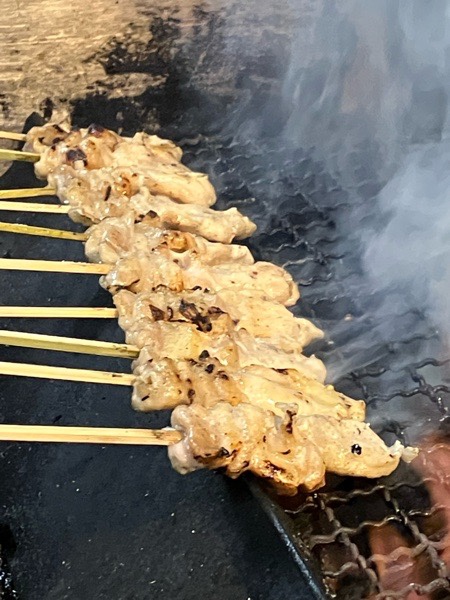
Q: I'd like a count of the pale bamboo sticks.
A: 10